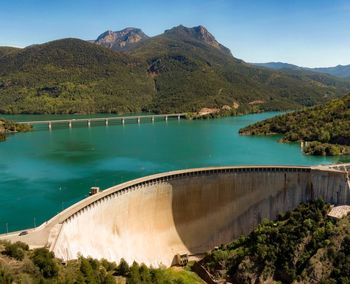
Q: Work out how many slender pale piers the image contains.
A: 9